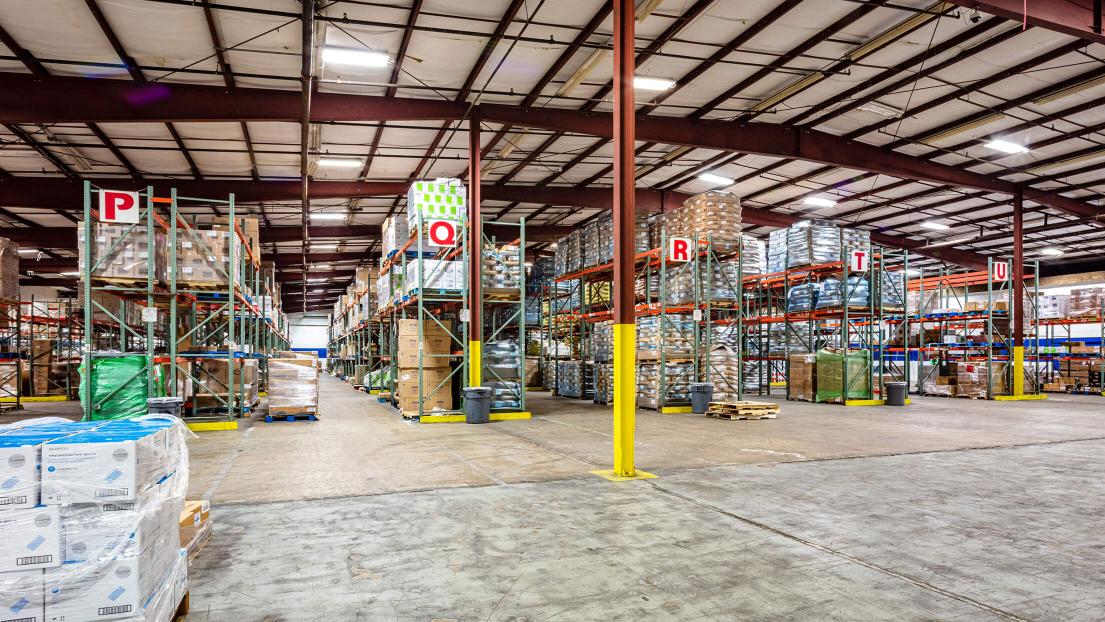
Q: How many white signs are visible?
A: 5